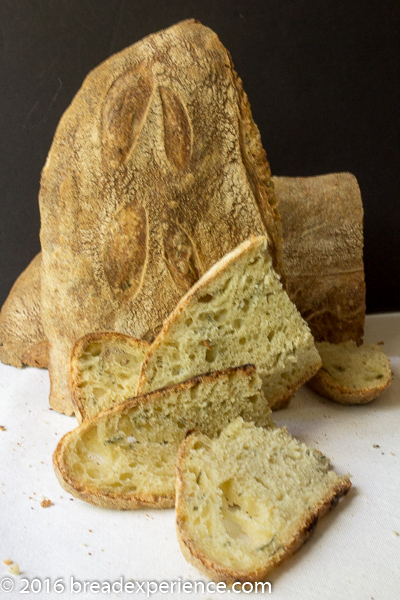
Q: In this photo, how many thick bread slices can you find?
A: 5